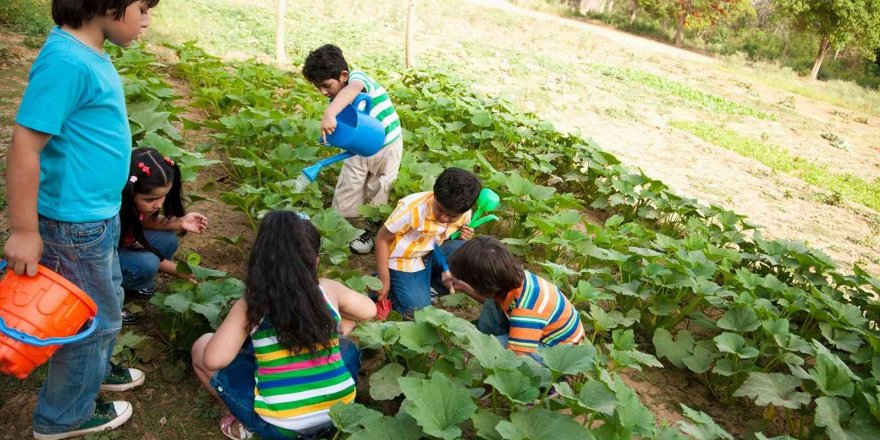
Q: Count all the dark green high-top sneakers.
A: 2